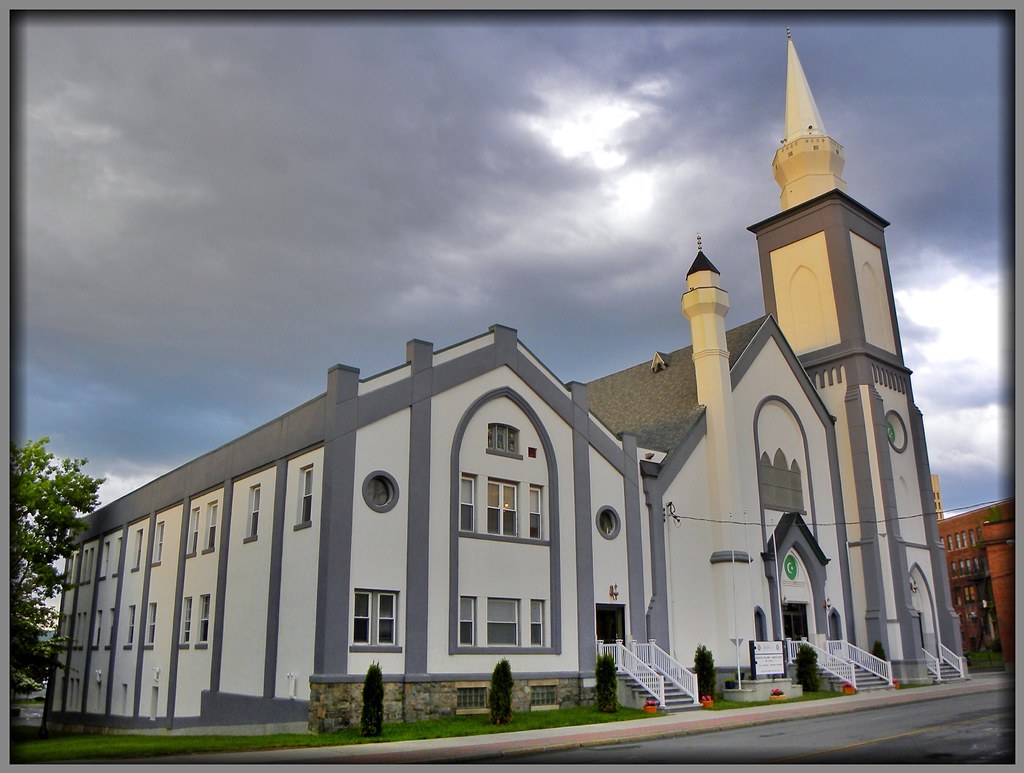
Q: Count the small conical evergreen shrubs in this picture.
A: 6